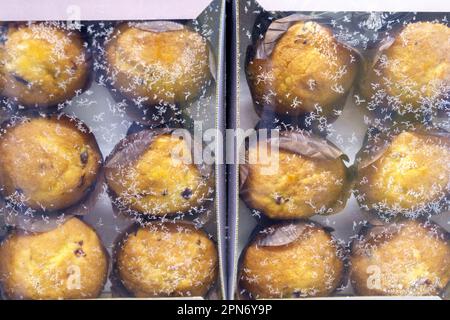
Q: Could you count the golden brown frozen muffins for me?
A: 12